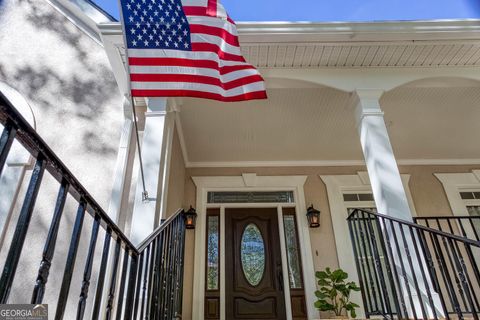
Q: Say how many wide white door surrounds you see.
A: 1